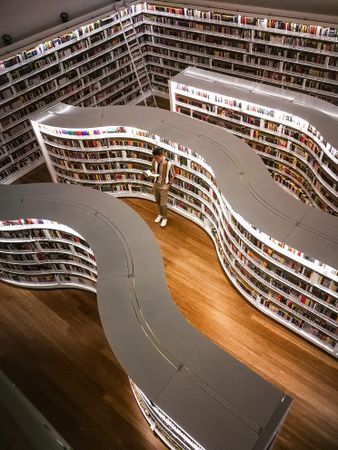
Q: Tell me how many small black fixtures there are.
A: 2